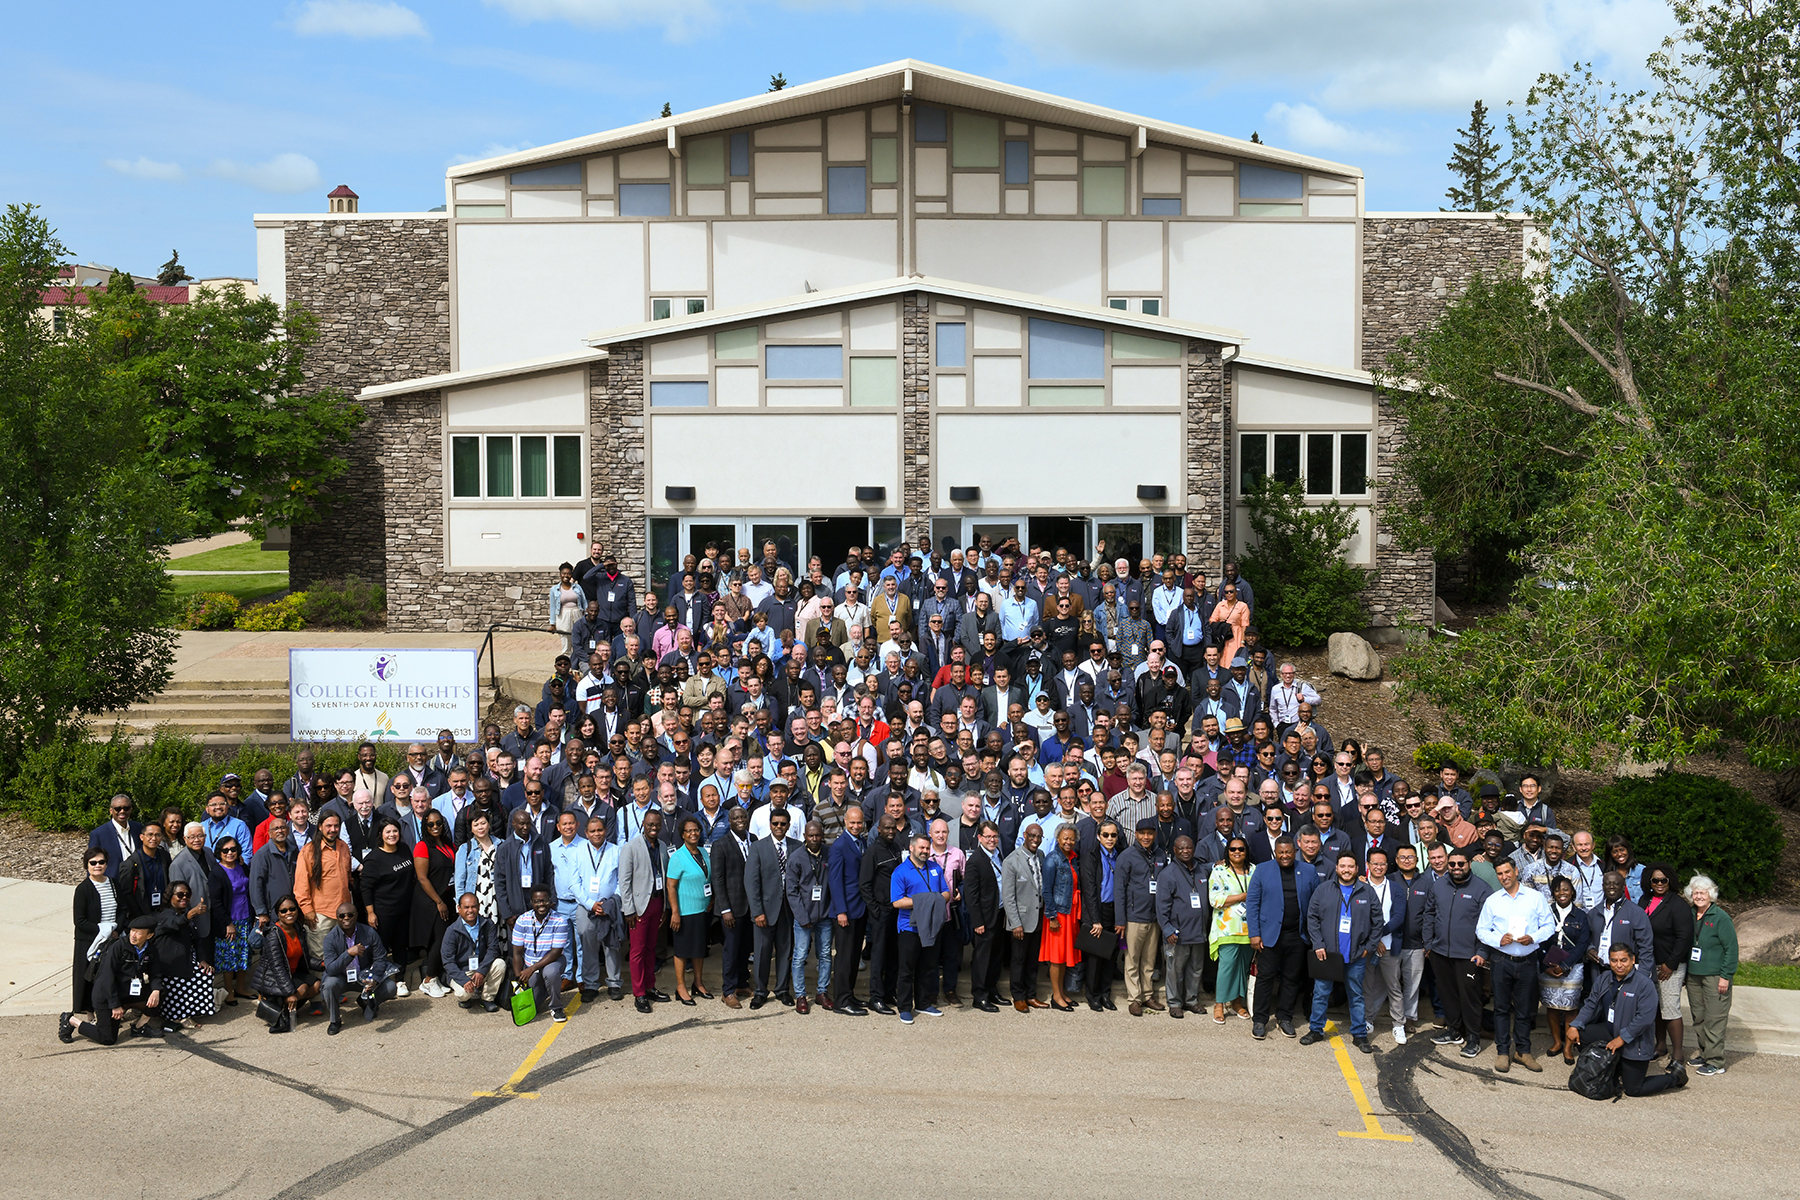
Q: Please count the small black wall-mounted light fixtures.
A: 4